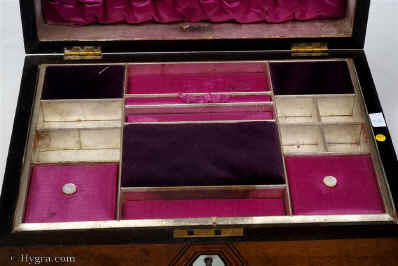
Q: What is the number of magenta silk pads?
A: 2